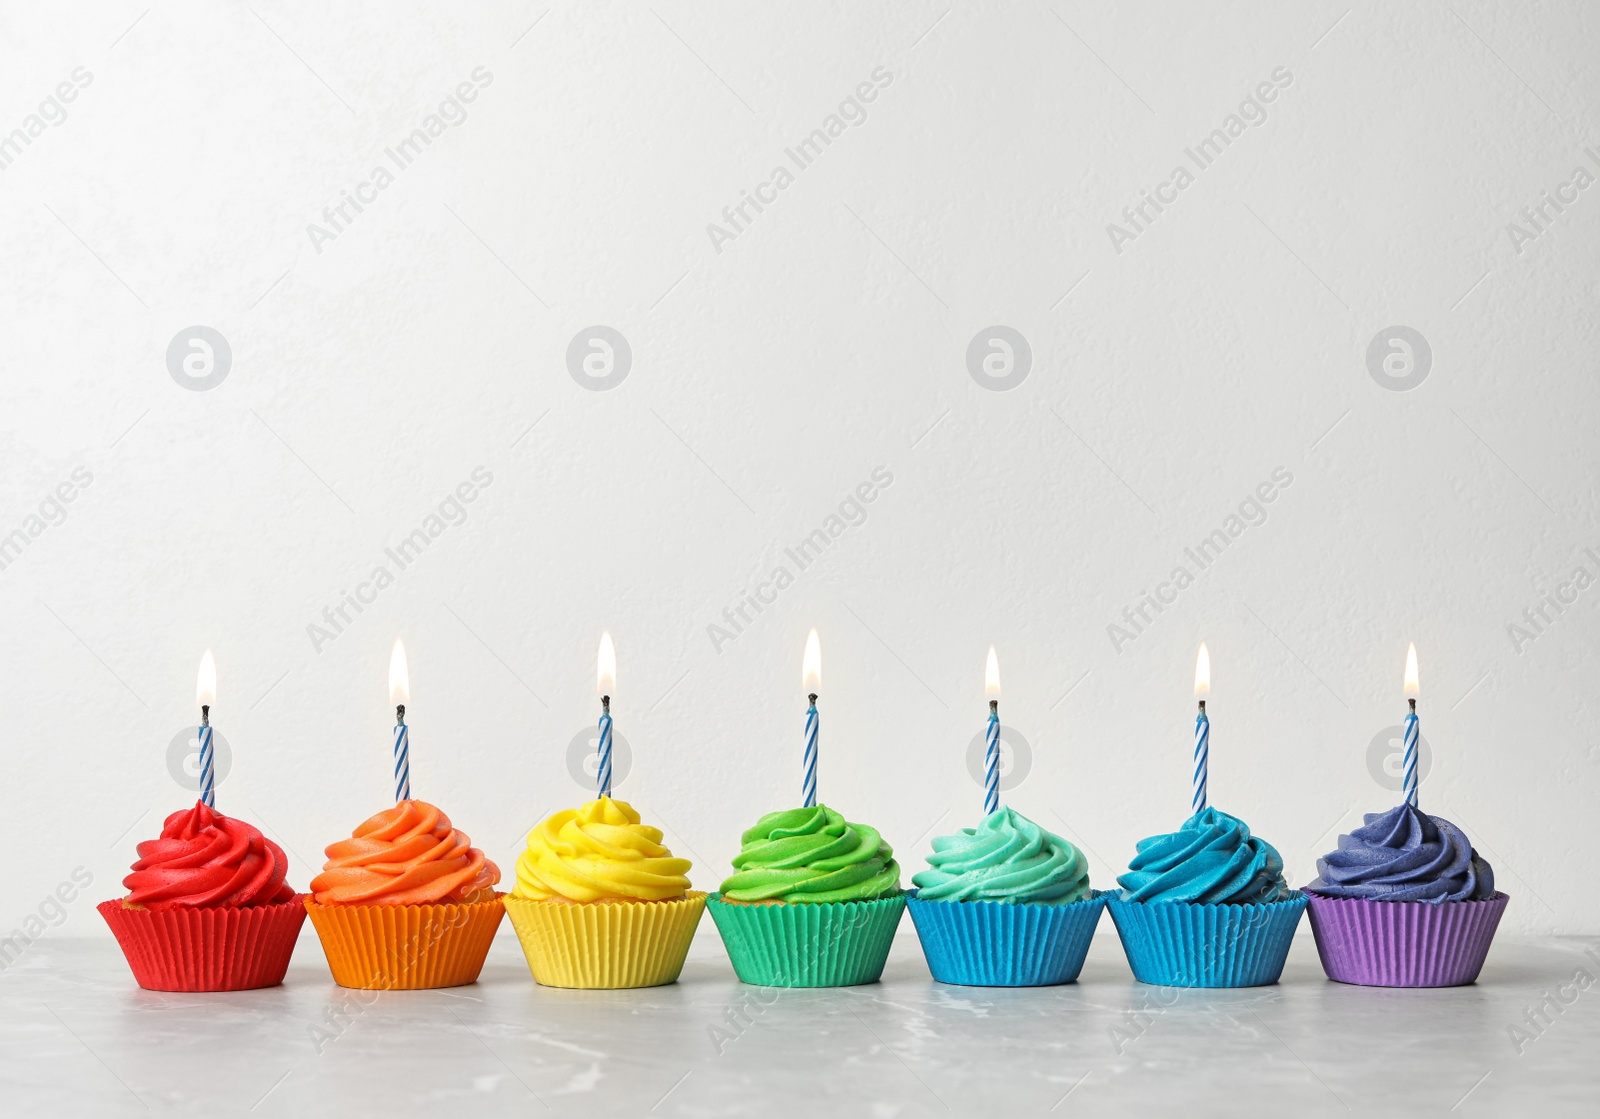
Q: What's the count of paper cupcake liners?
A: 7